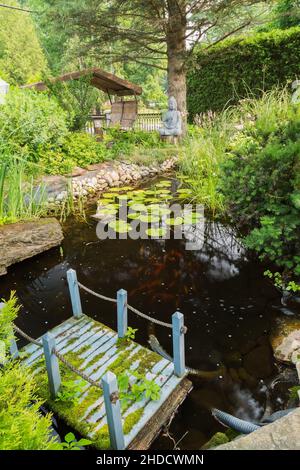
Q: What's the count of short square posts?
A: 6